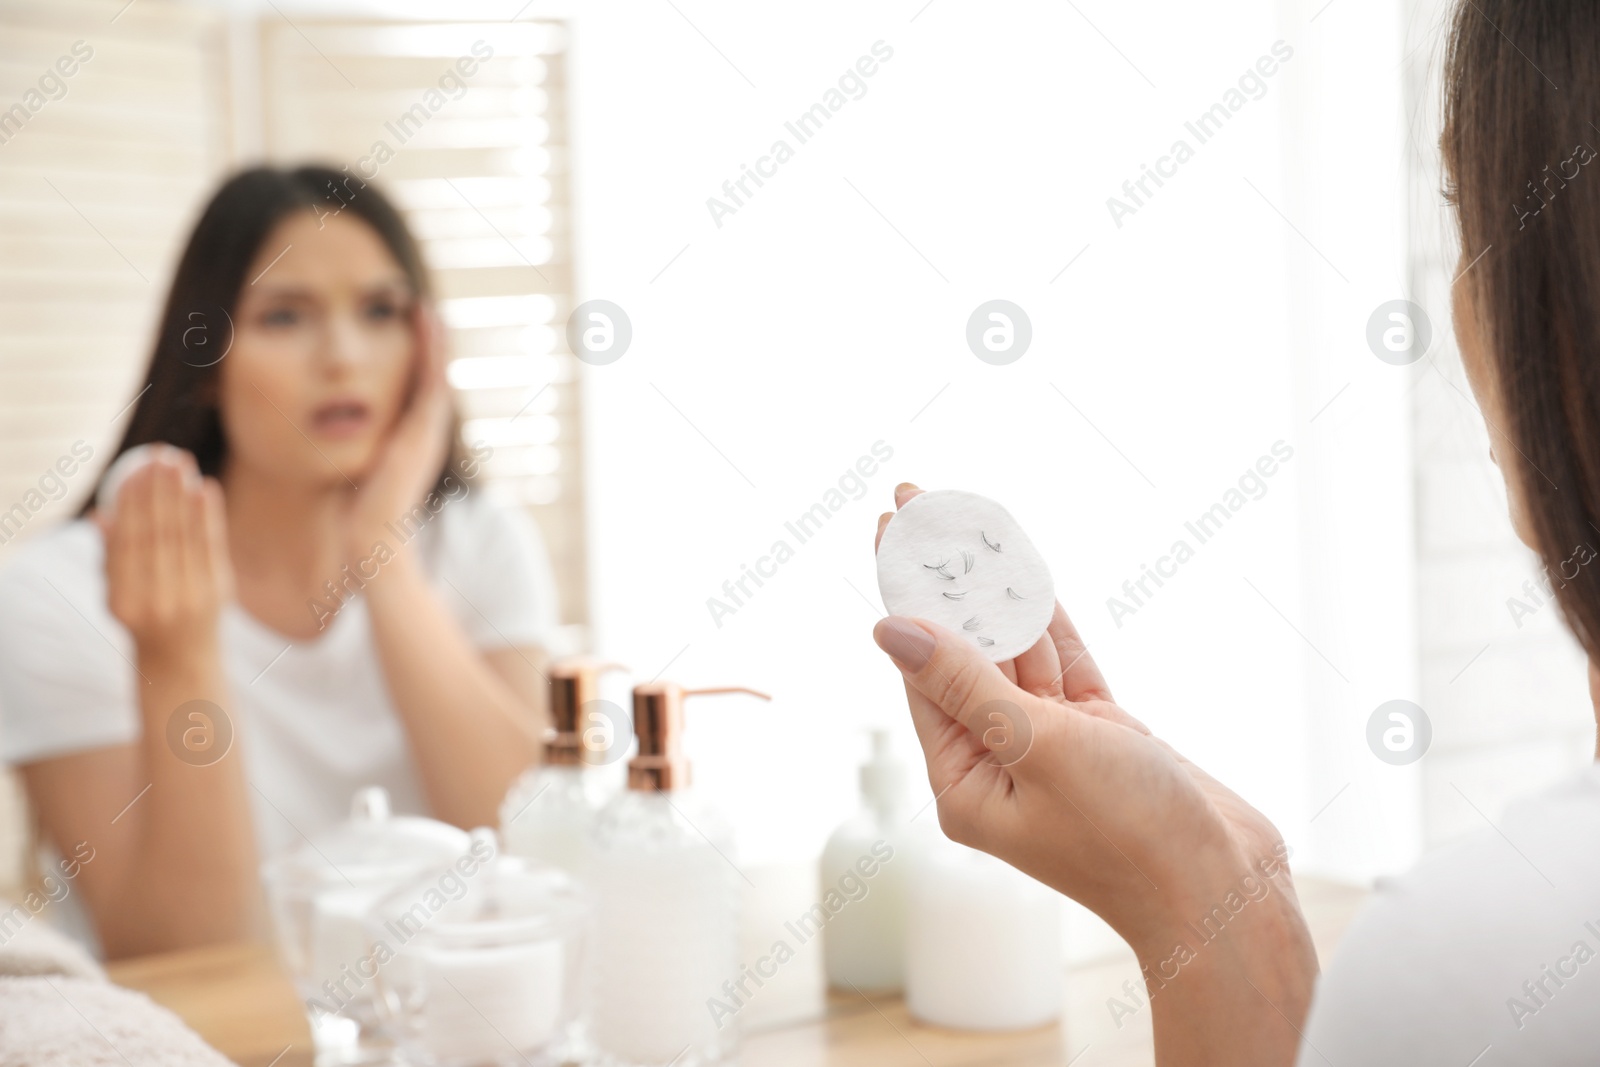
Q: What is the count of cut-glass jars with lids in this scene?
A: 2